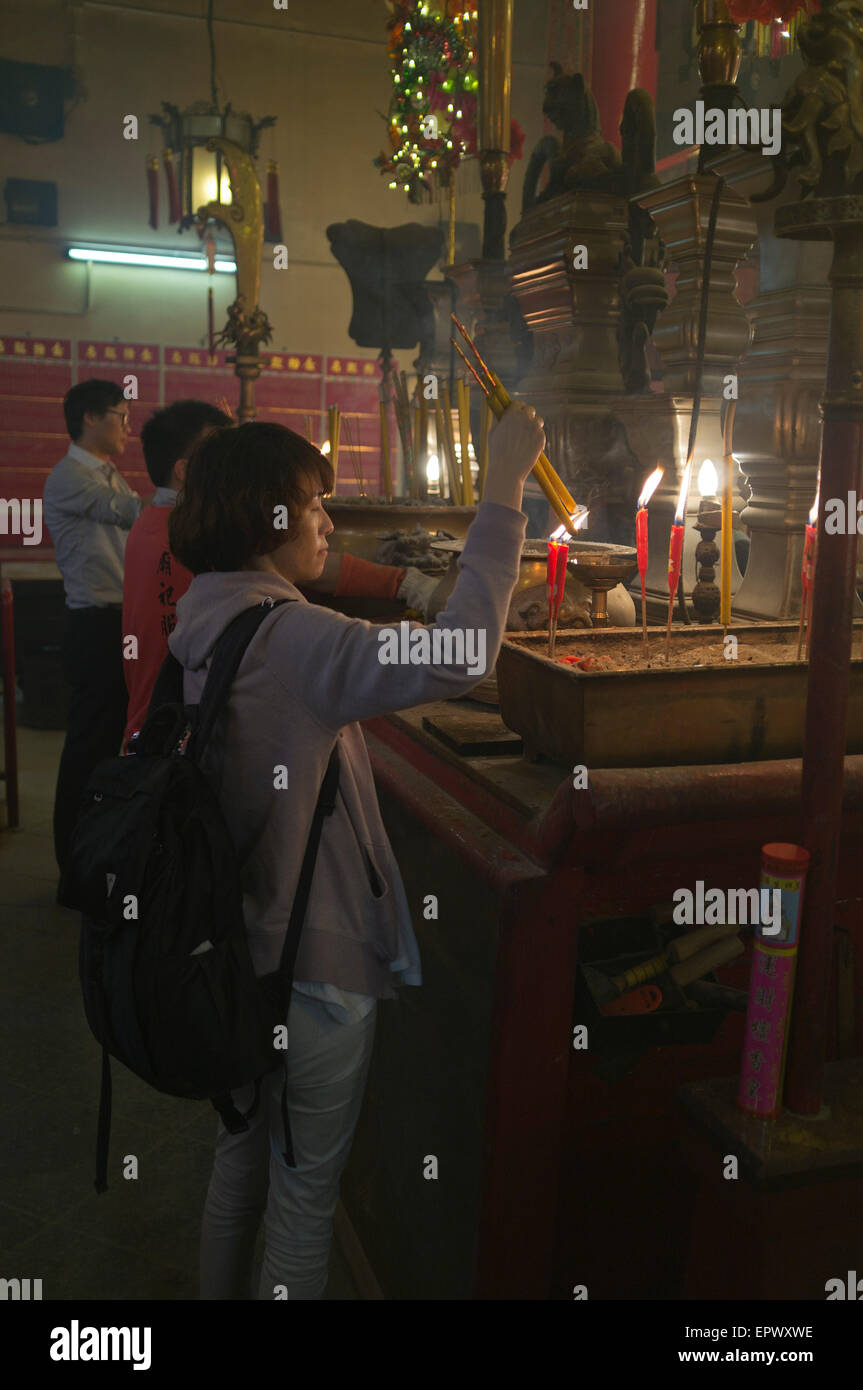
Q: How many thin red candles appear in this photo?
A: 6